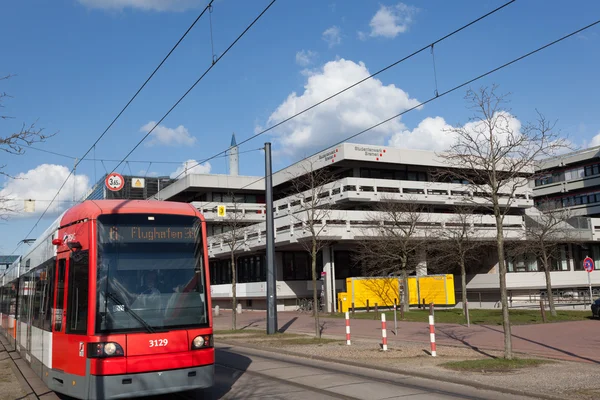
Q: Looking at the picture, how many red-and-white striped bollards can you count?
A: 3